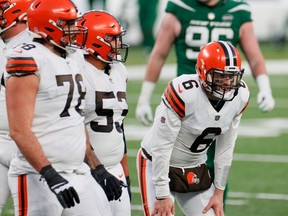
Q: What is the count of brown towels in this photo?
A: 1